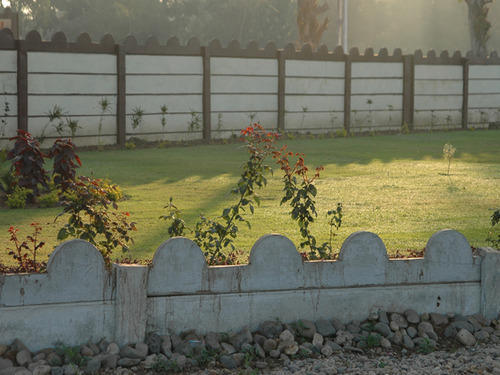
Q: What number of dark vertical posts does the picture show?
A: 7